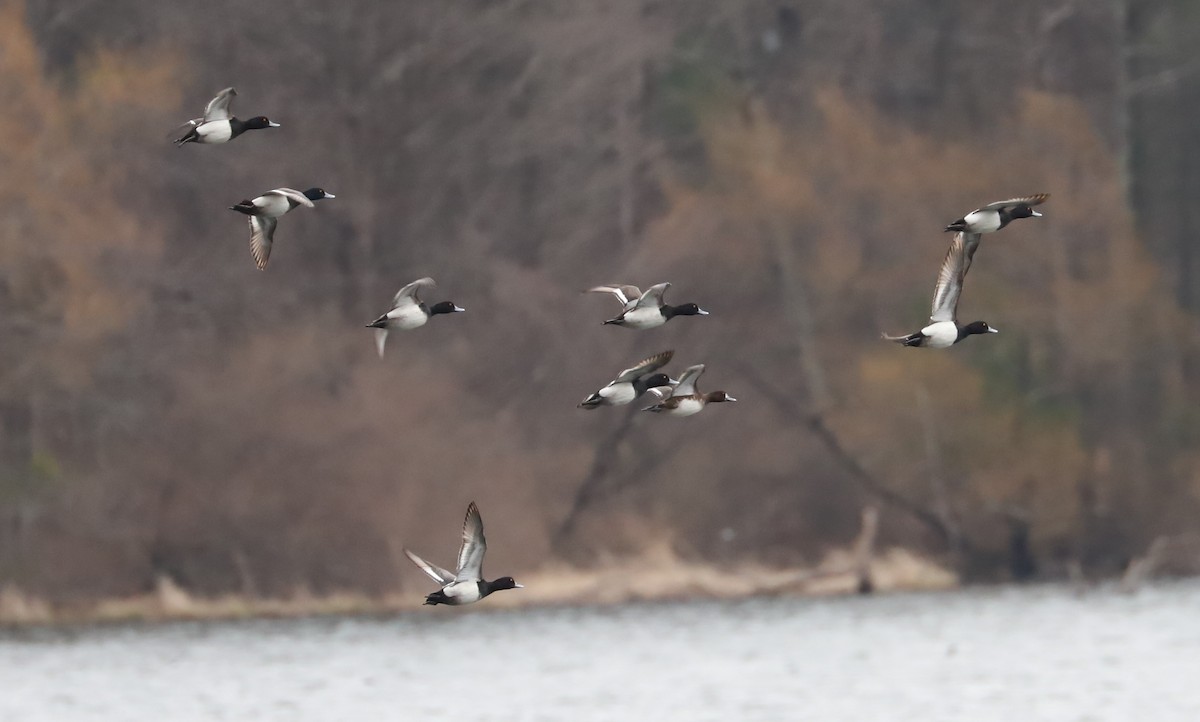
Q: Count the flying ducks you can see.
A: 9